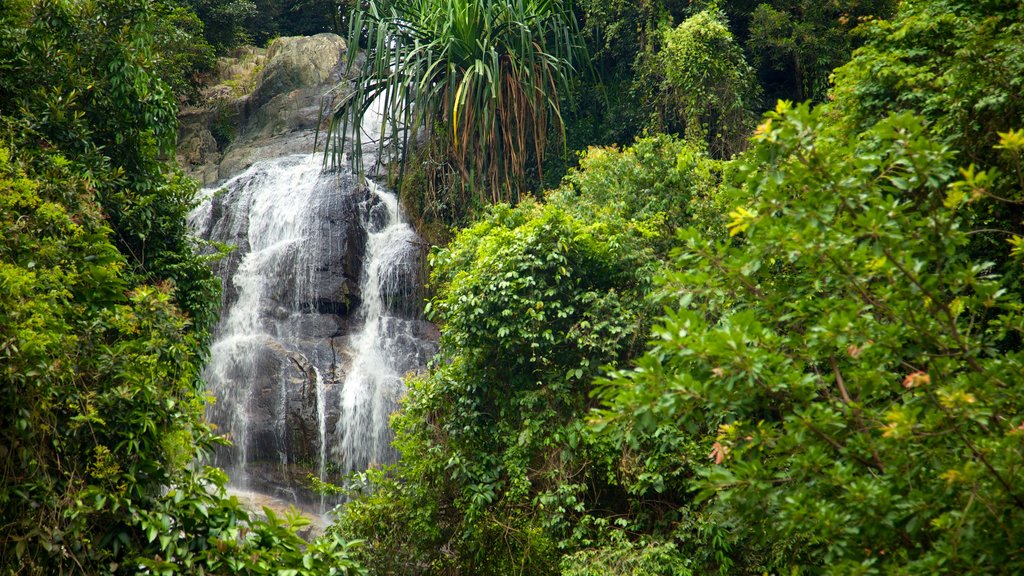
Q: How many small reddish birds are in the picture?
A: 0